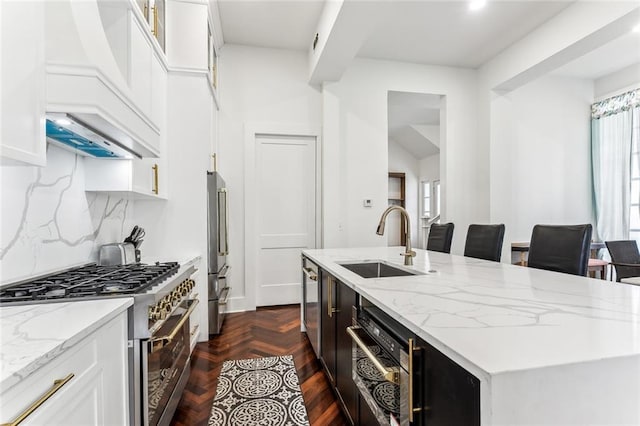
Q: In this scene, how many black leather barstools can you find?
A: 3